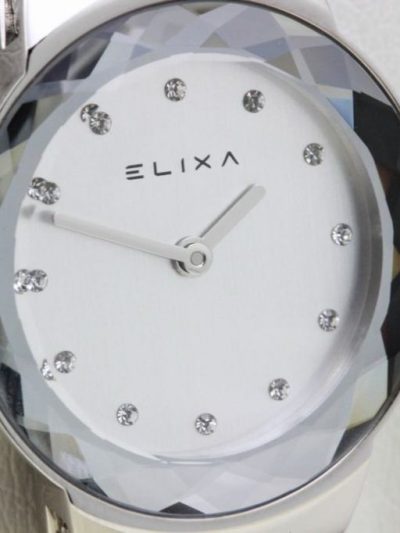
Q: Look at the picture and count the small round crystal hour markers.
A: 12